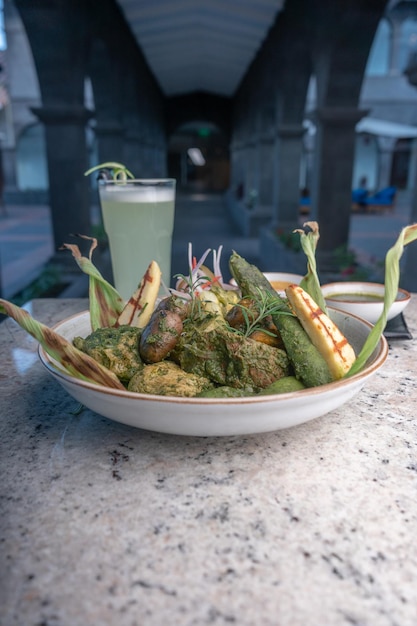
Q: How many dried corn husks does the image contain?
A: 4